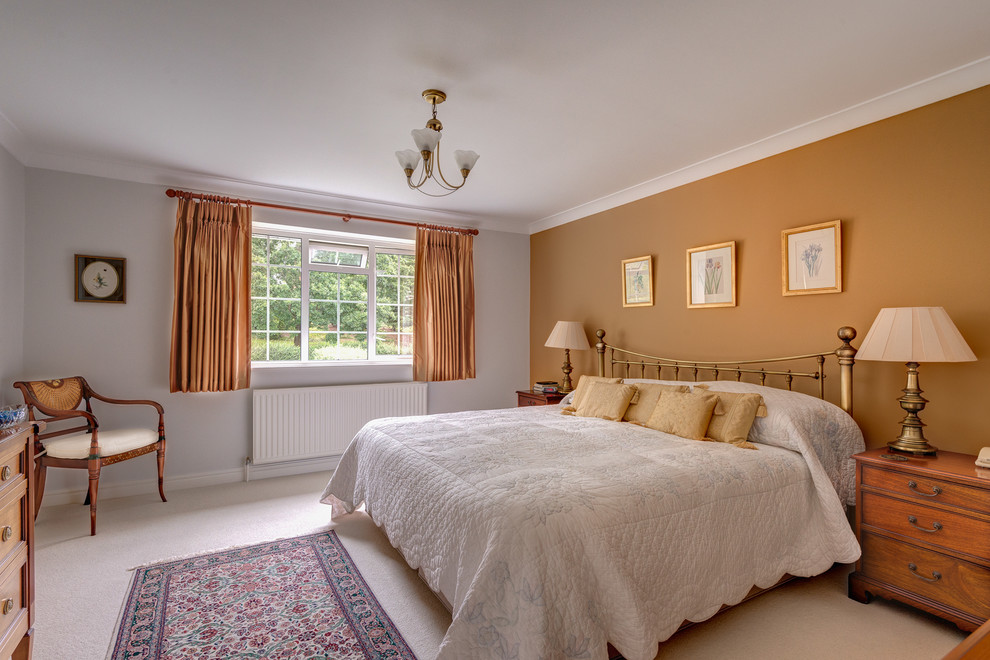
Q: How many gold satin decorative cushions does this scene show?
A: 5